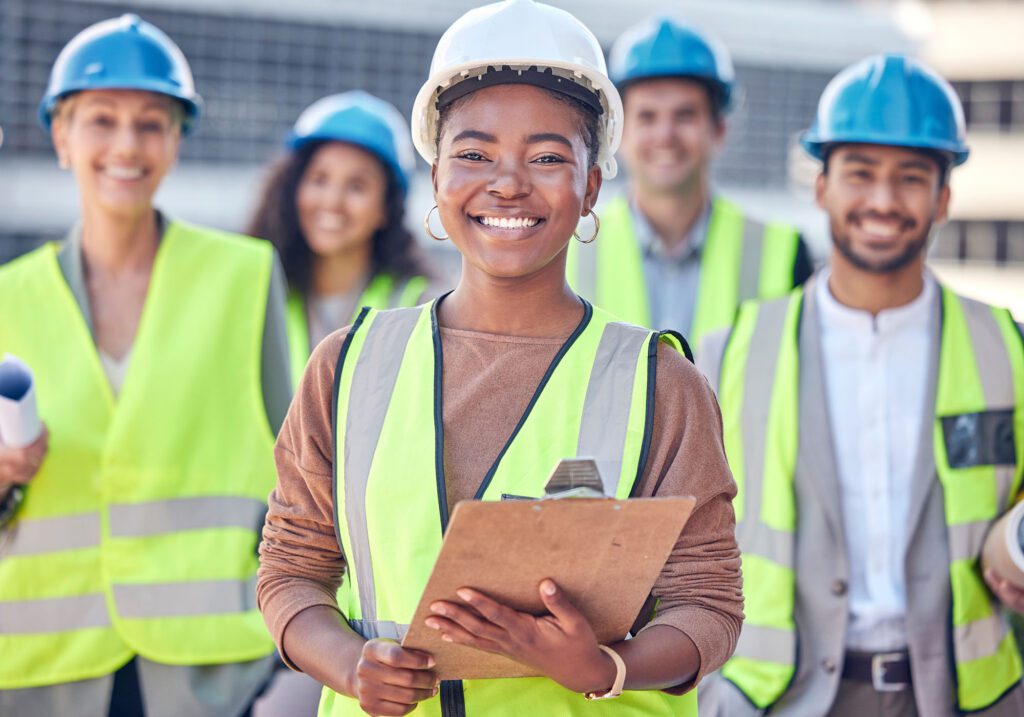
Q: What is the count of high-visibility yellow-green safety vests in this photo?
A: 5